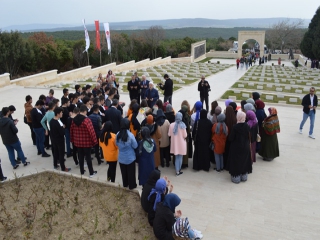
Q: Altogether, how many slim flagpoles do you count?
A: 3